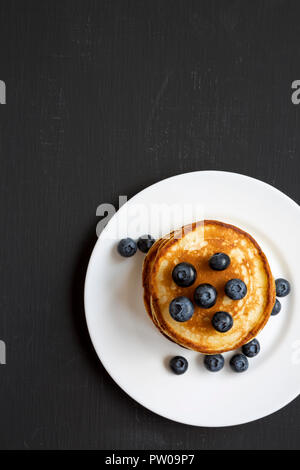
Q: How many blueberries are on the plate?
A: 14